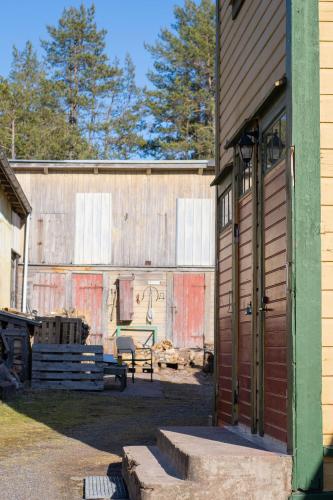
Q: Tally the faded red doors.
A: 3